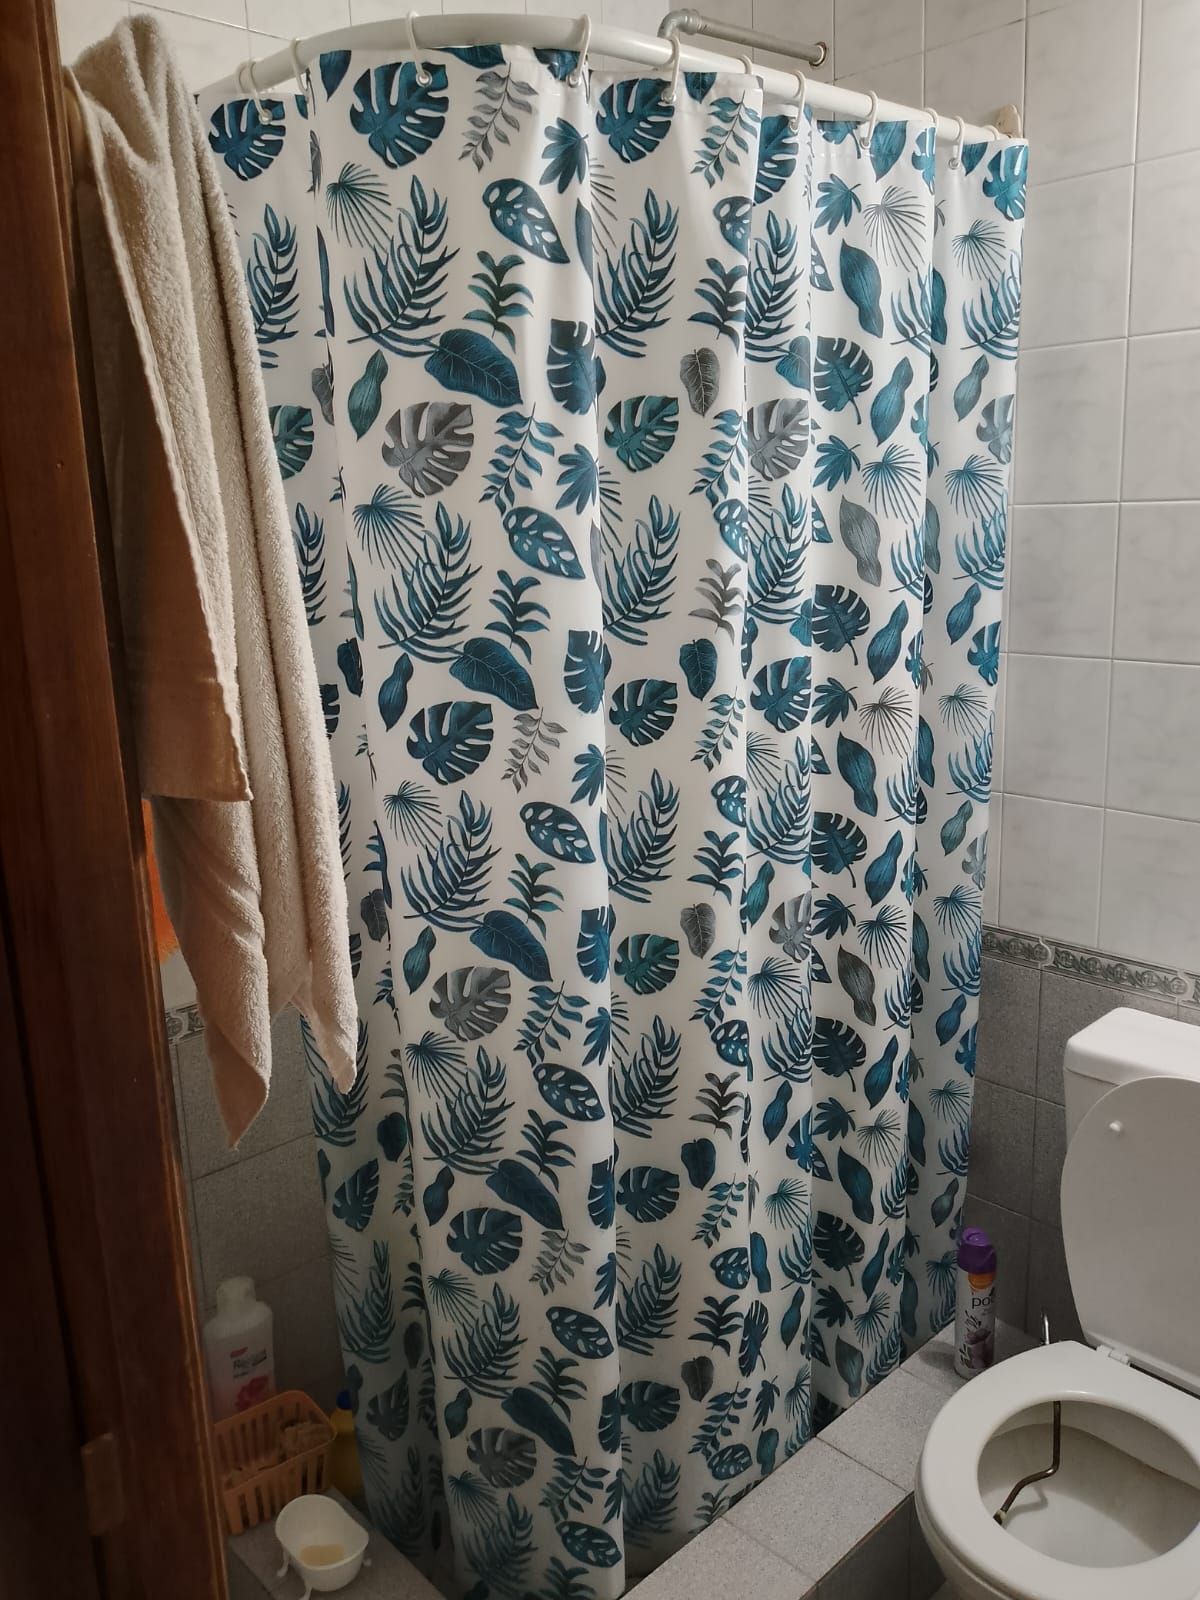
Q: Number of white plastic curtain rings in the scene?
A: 12